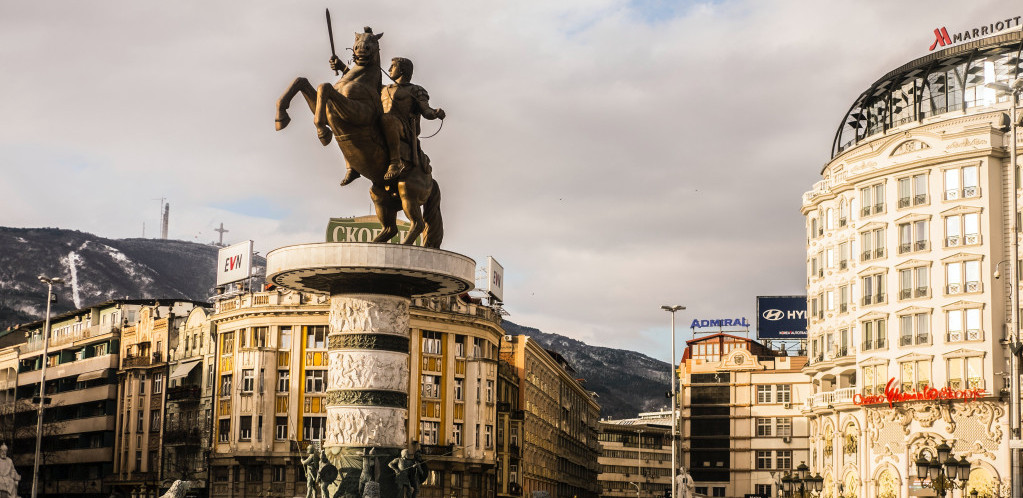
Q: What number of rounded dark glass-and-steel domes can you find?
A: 1